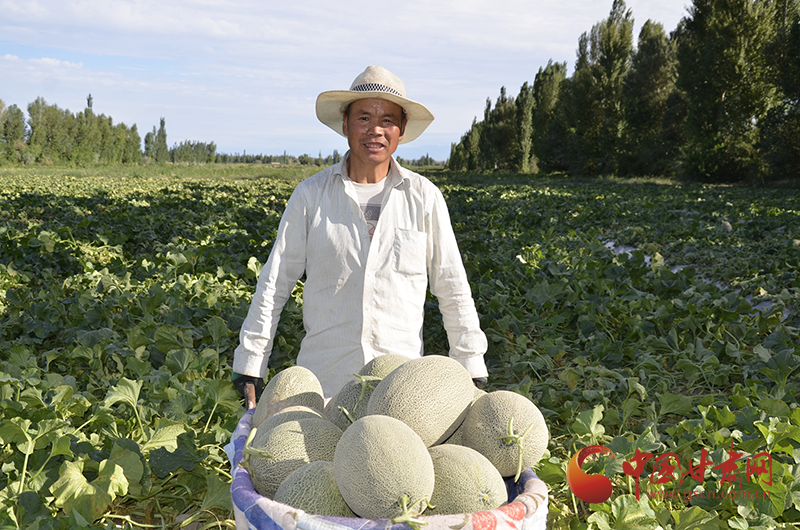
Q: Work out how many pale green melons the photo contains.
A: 11